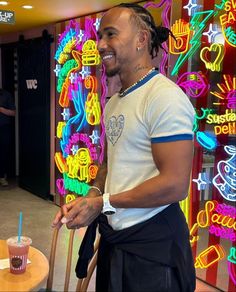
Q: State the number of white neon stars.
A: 11